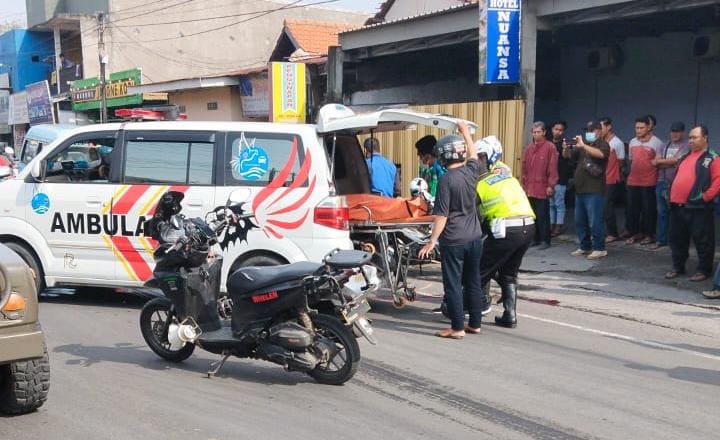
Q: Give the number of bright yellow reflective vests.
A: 1